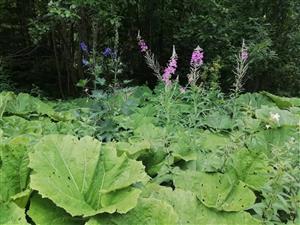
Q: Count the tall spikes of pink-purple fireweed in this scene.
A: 4